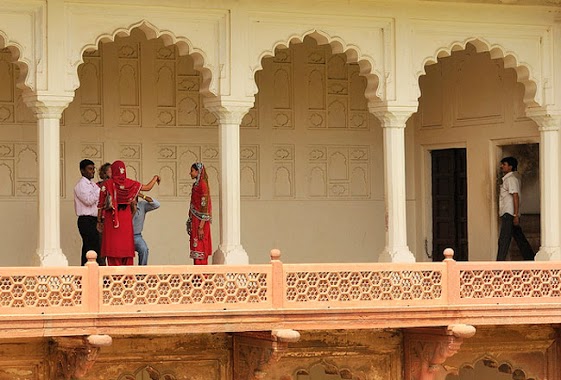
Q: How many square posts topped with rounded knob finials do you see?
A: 3